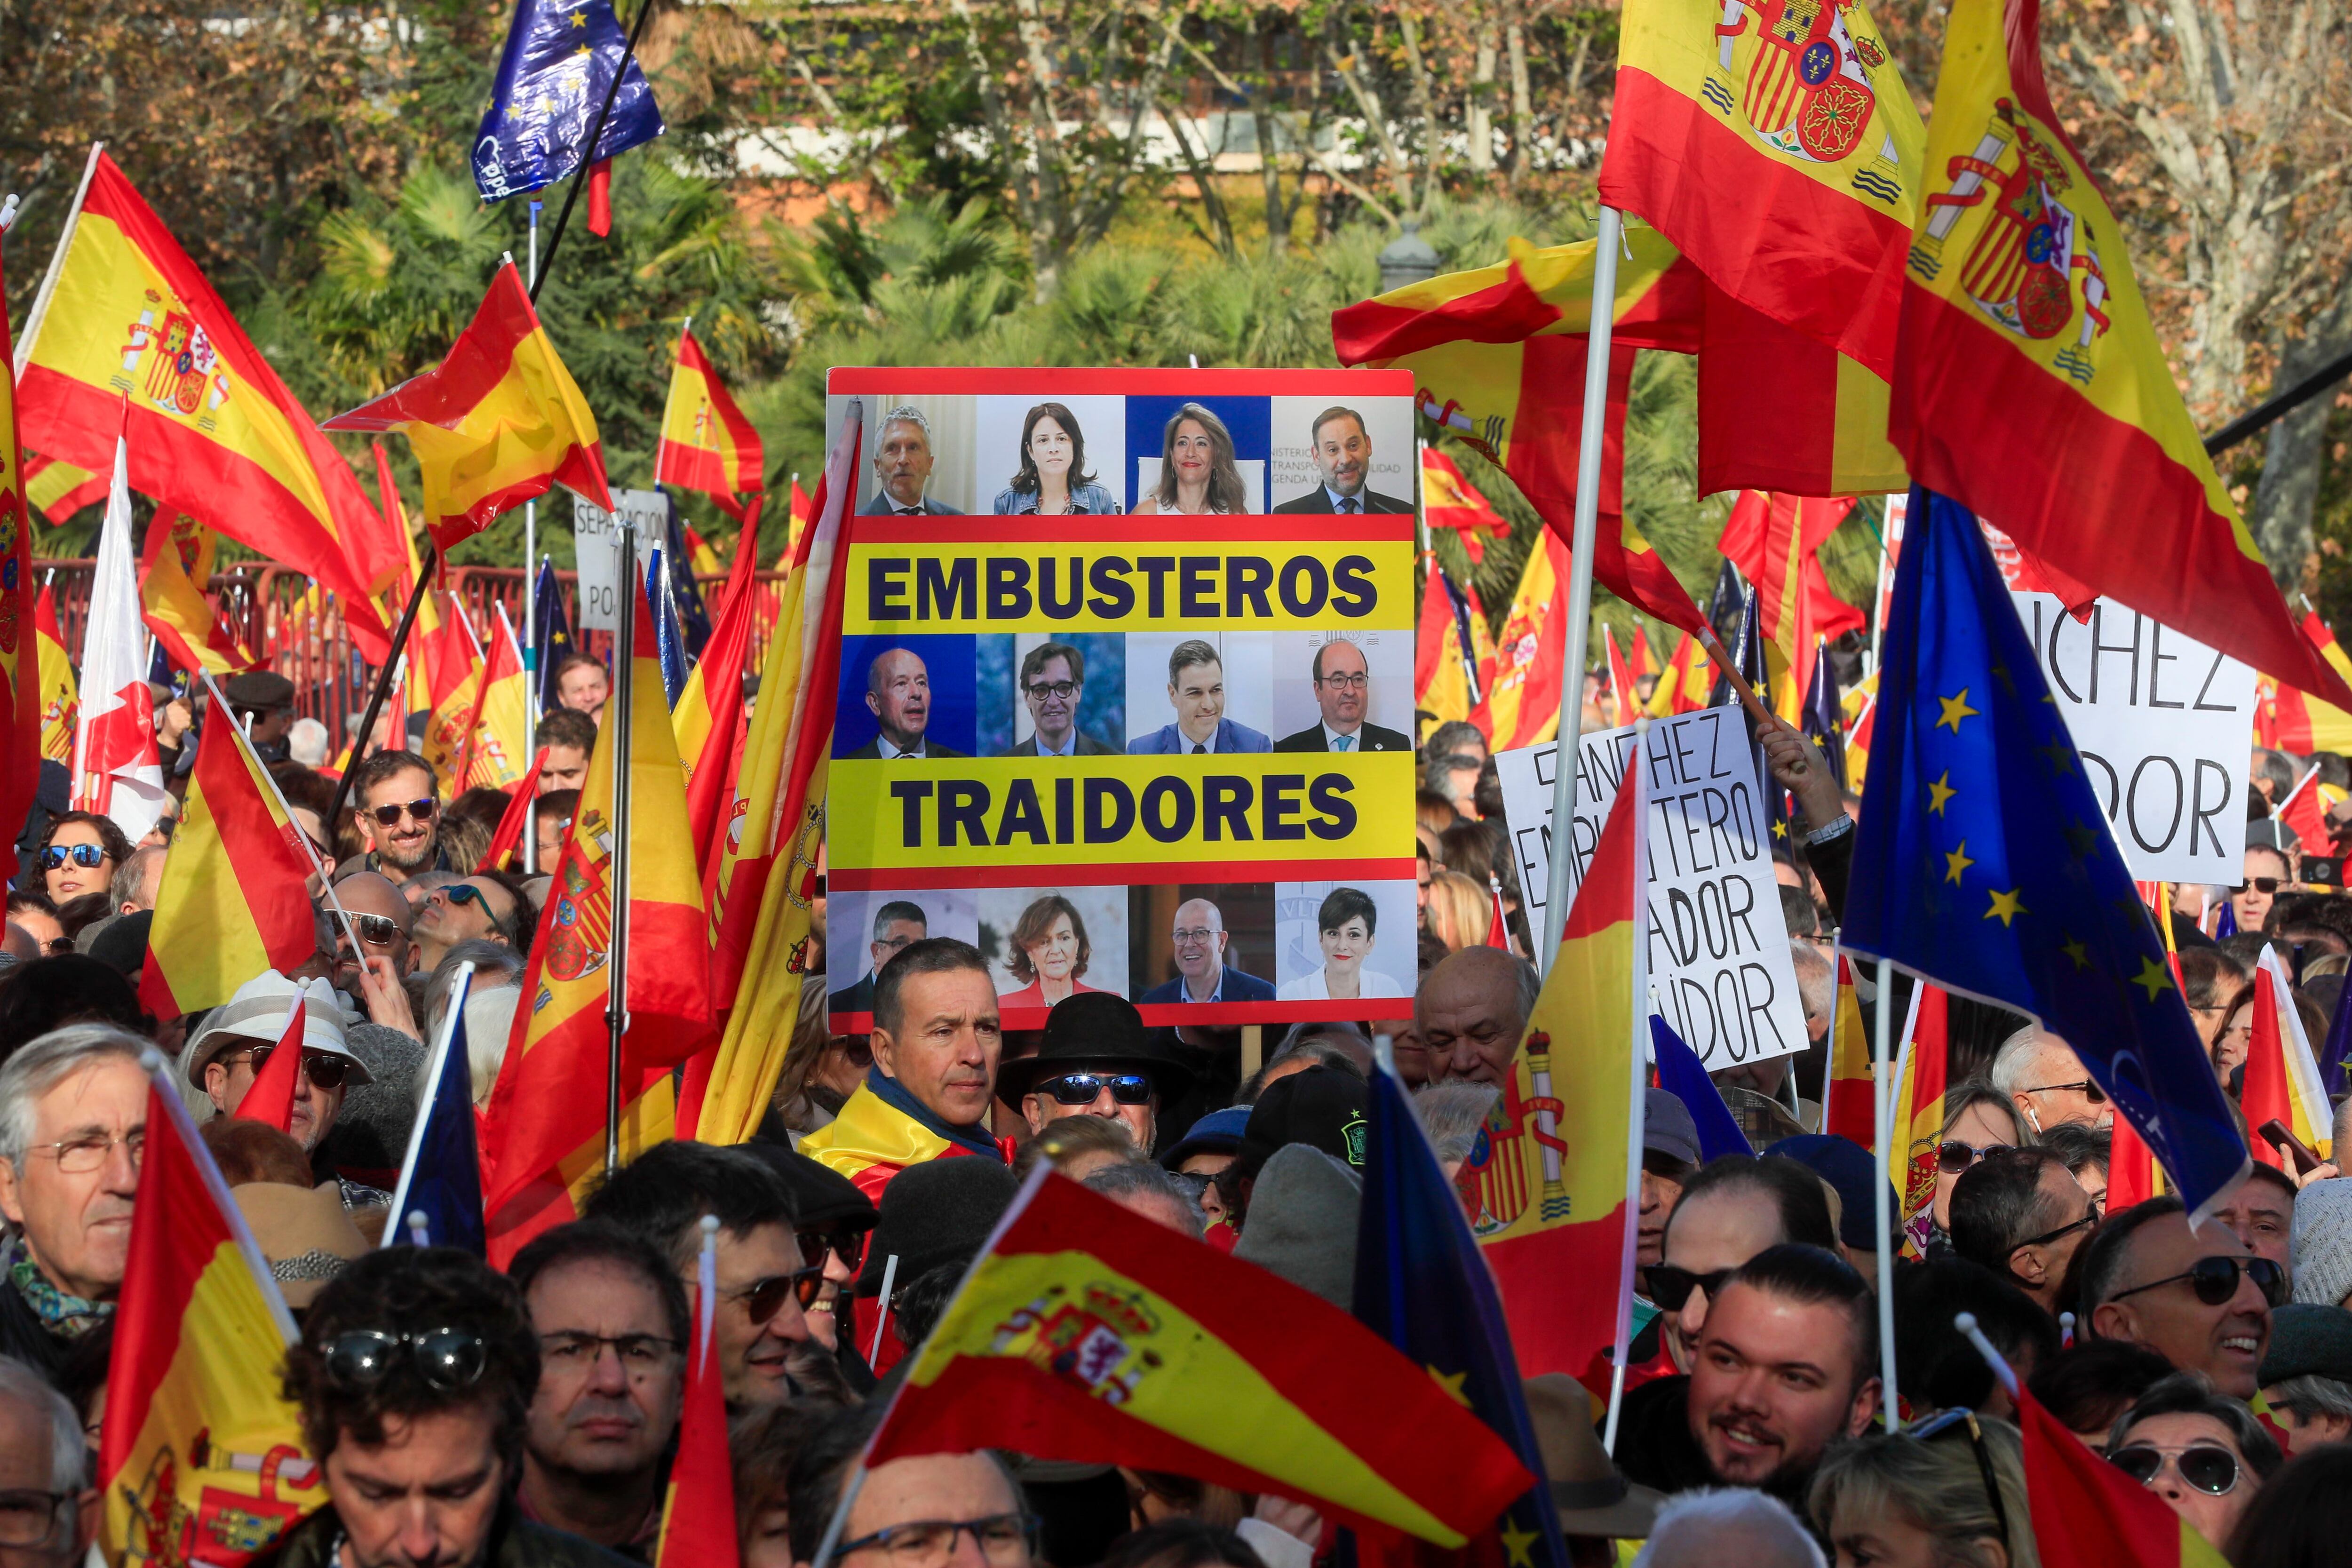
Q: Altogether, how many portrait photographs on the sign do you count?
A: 12